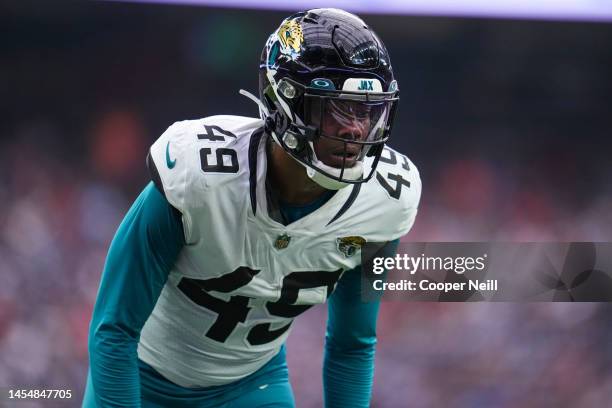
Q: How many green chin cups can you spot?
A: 0